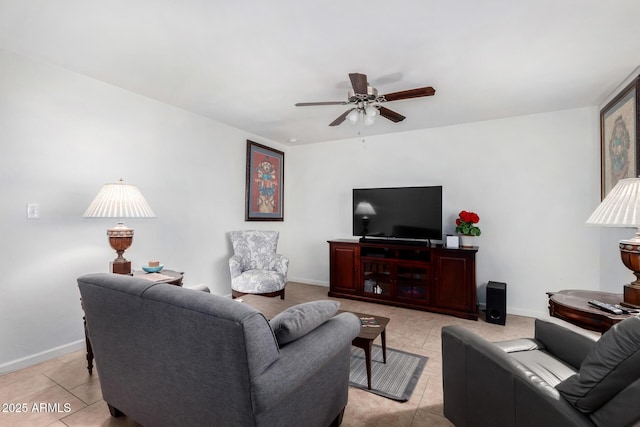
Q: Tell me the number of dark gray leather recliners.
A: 1